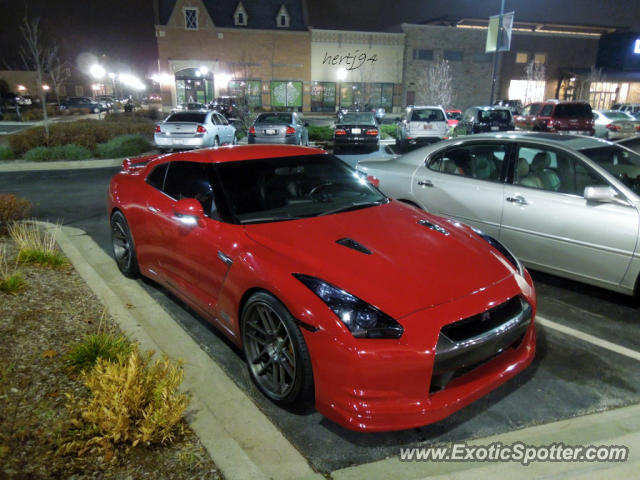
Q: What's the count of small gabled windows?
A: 2